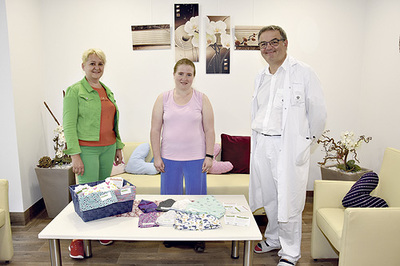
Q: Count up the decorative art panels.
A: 4